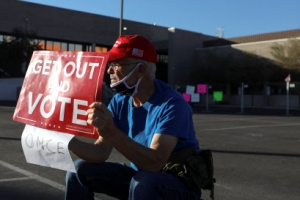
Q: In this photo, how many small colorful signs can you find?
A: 5